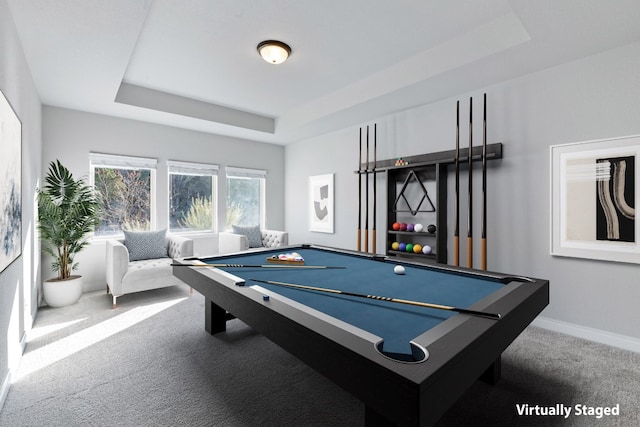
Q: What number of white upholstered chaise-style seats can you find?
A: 2